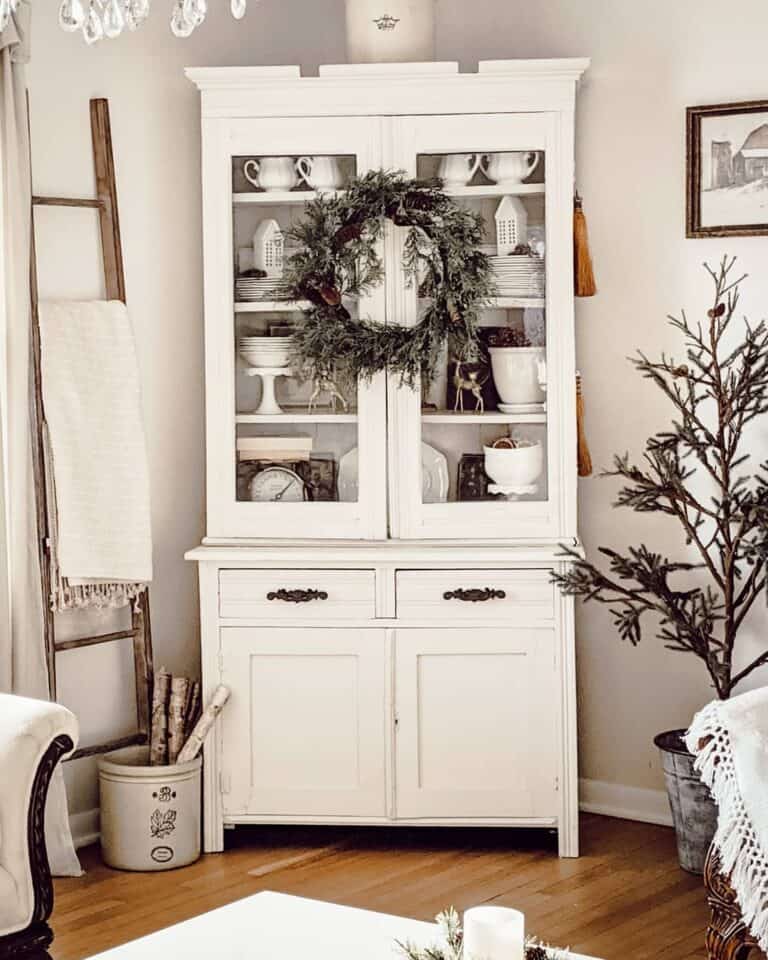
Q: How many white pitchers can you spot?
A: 4